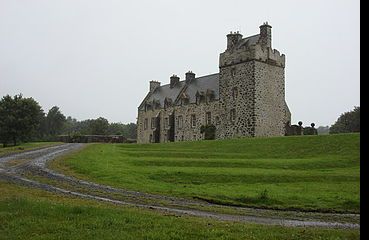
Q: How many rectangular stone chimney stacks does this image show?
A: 5